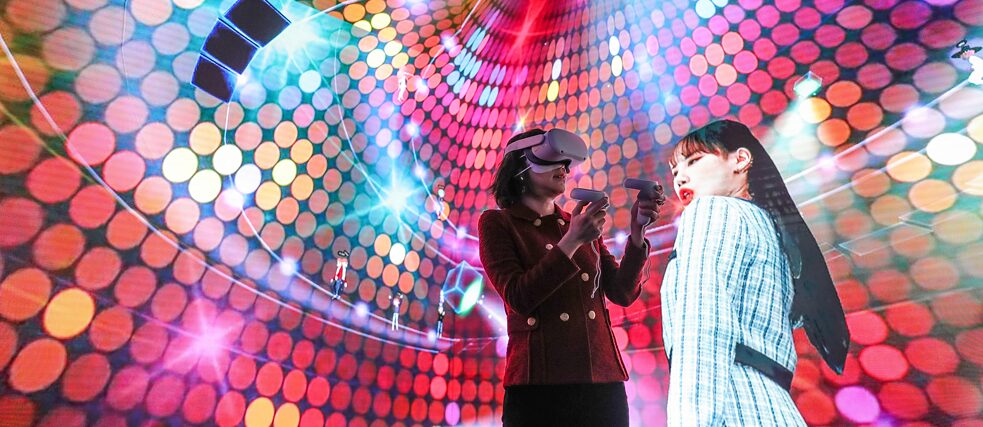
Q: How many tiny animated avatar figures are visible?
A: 6